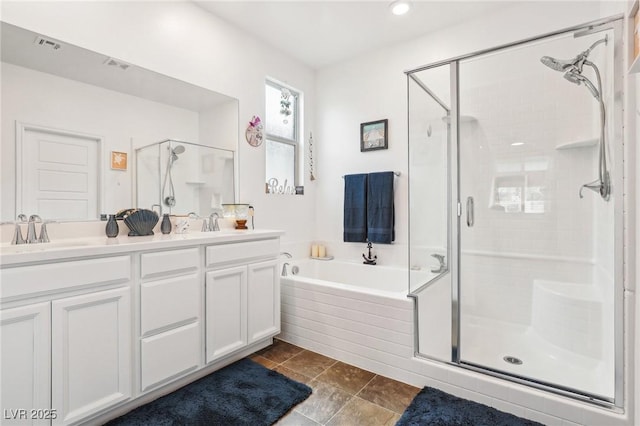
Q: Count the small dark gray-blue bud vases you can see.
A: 2